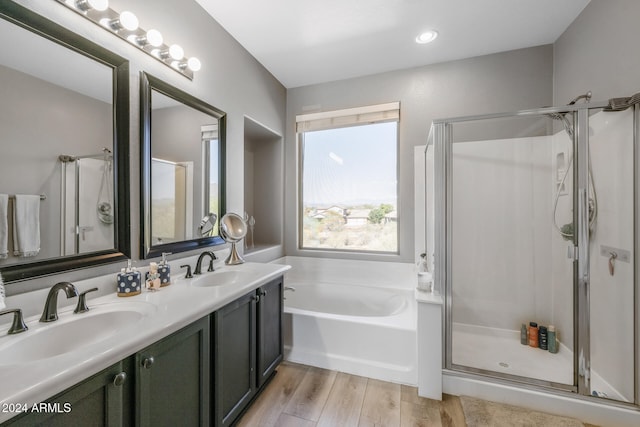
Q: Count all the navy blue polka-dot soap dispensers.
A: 2